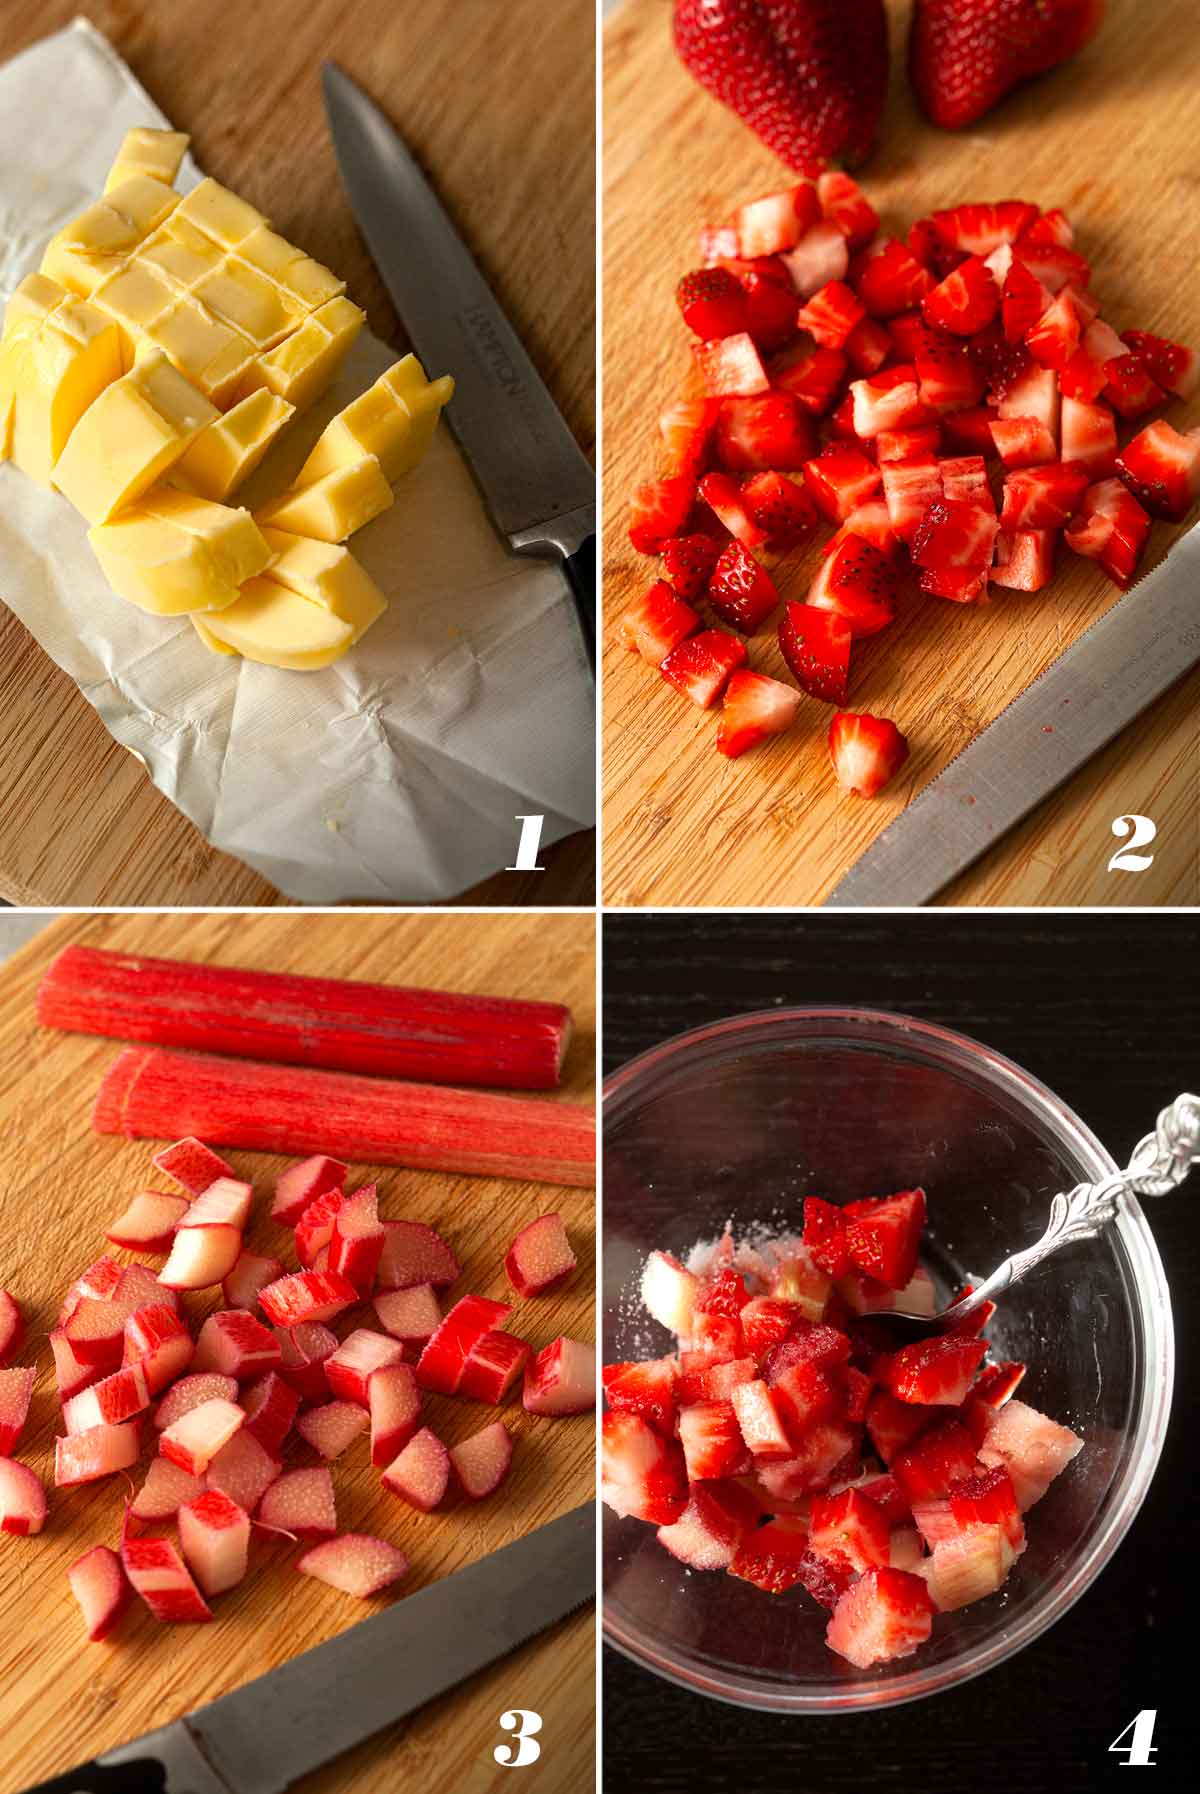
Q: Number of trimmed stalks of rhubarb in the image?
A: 2